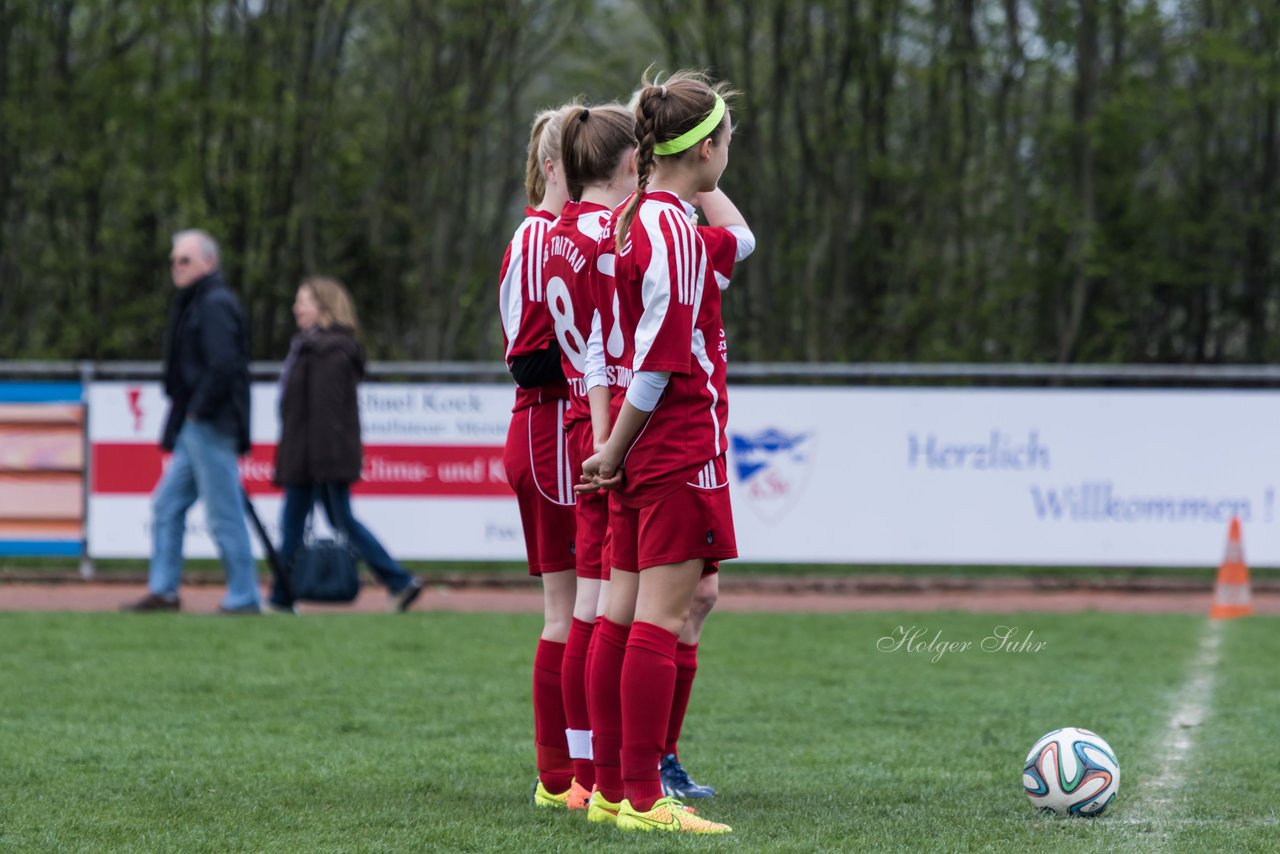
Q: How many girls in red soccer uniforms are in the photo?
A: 4